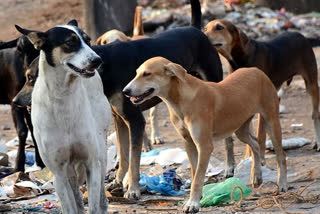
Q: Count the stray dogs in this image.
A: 6